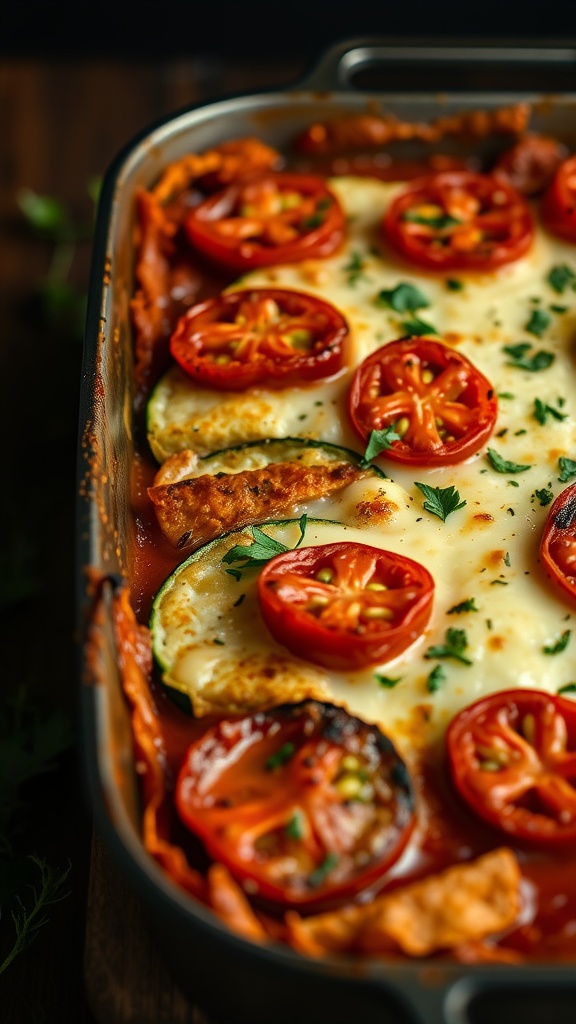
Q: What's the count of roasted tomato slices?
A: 9